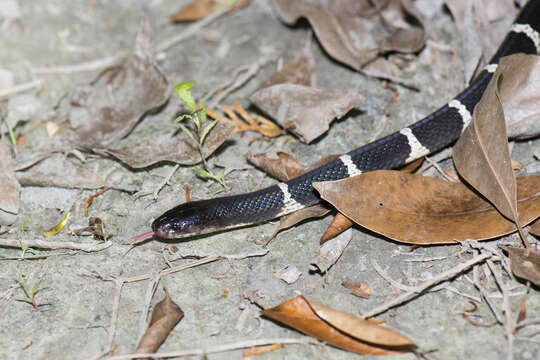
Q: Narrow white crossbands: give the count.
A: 6